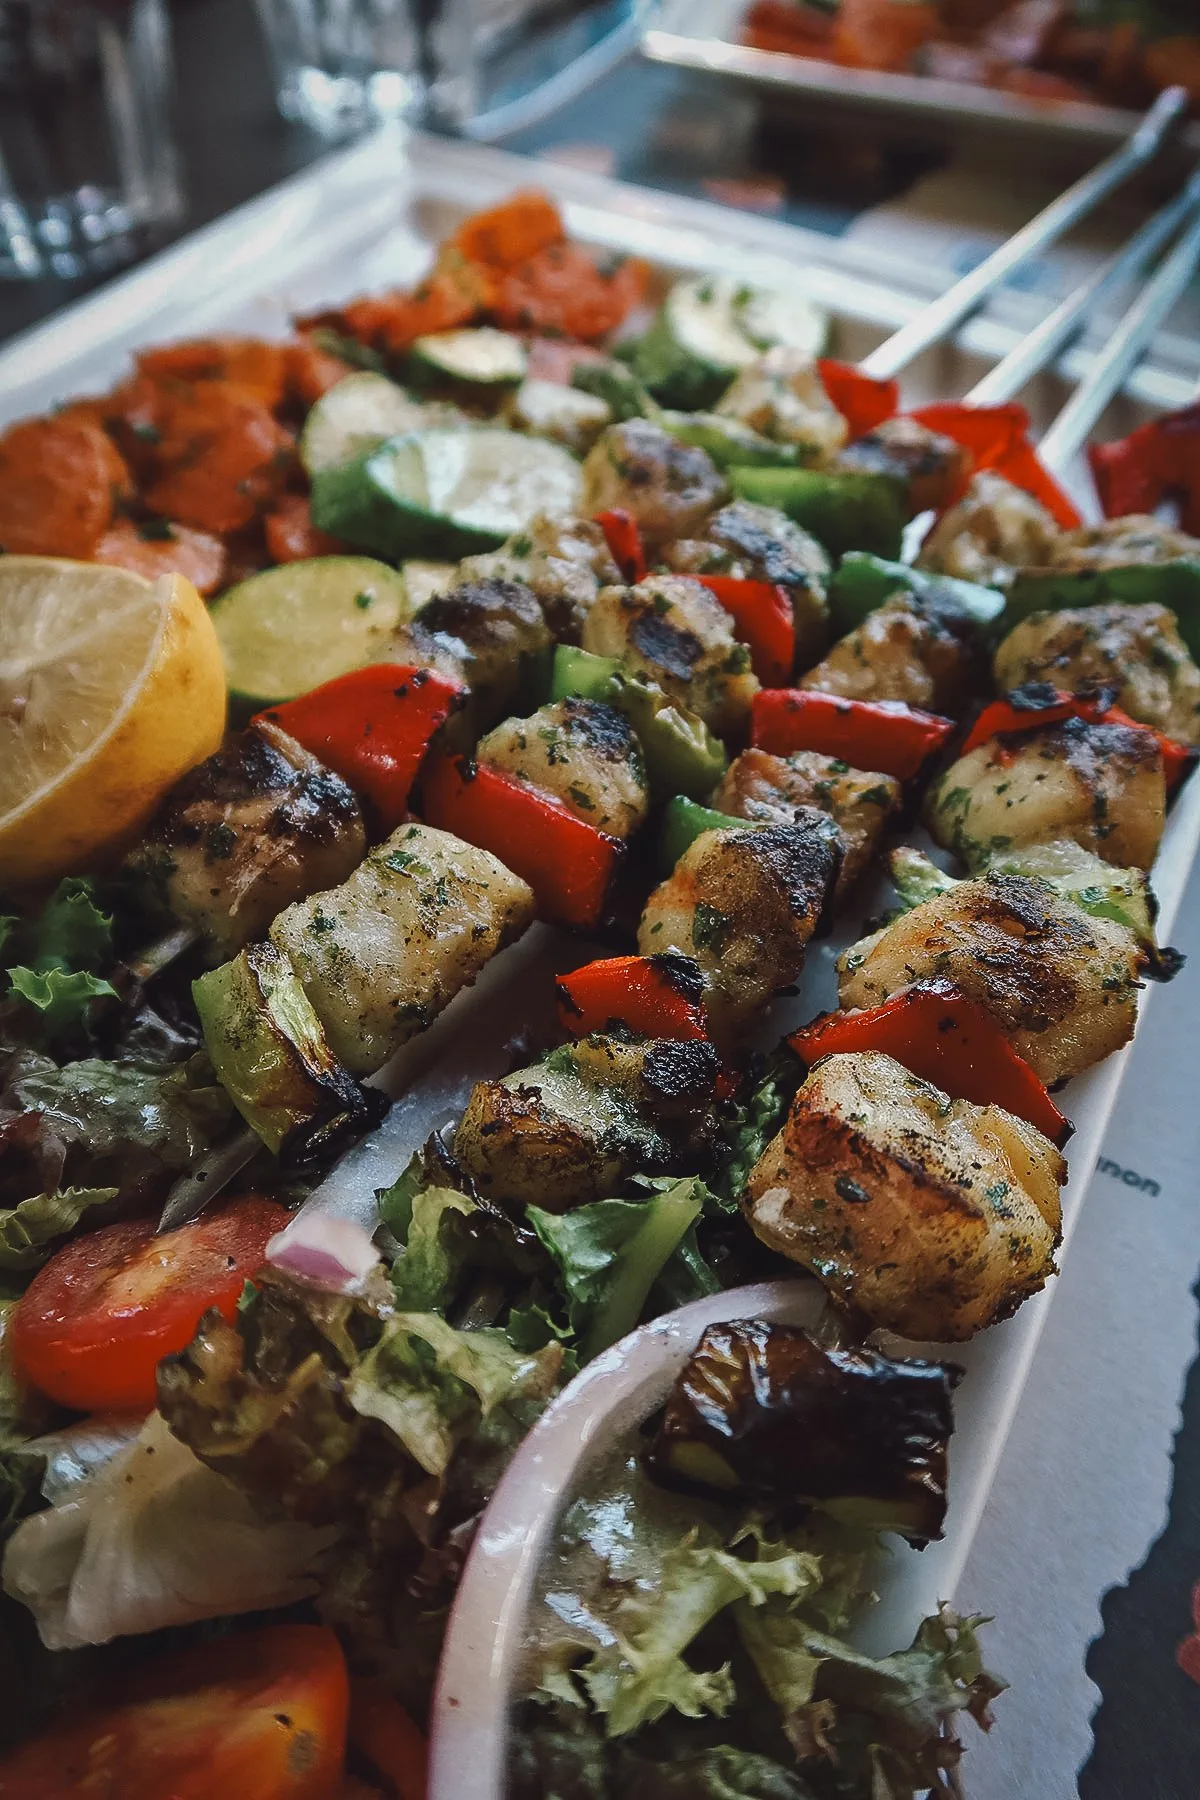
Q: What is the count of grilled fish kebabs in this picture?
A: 4